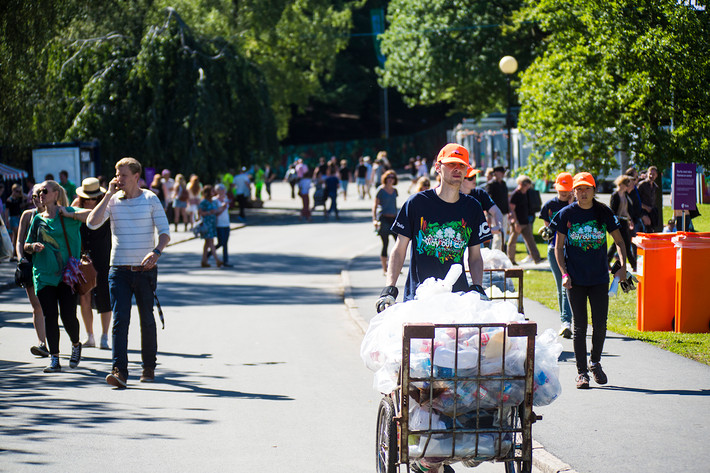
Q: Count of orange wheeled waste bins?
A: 2